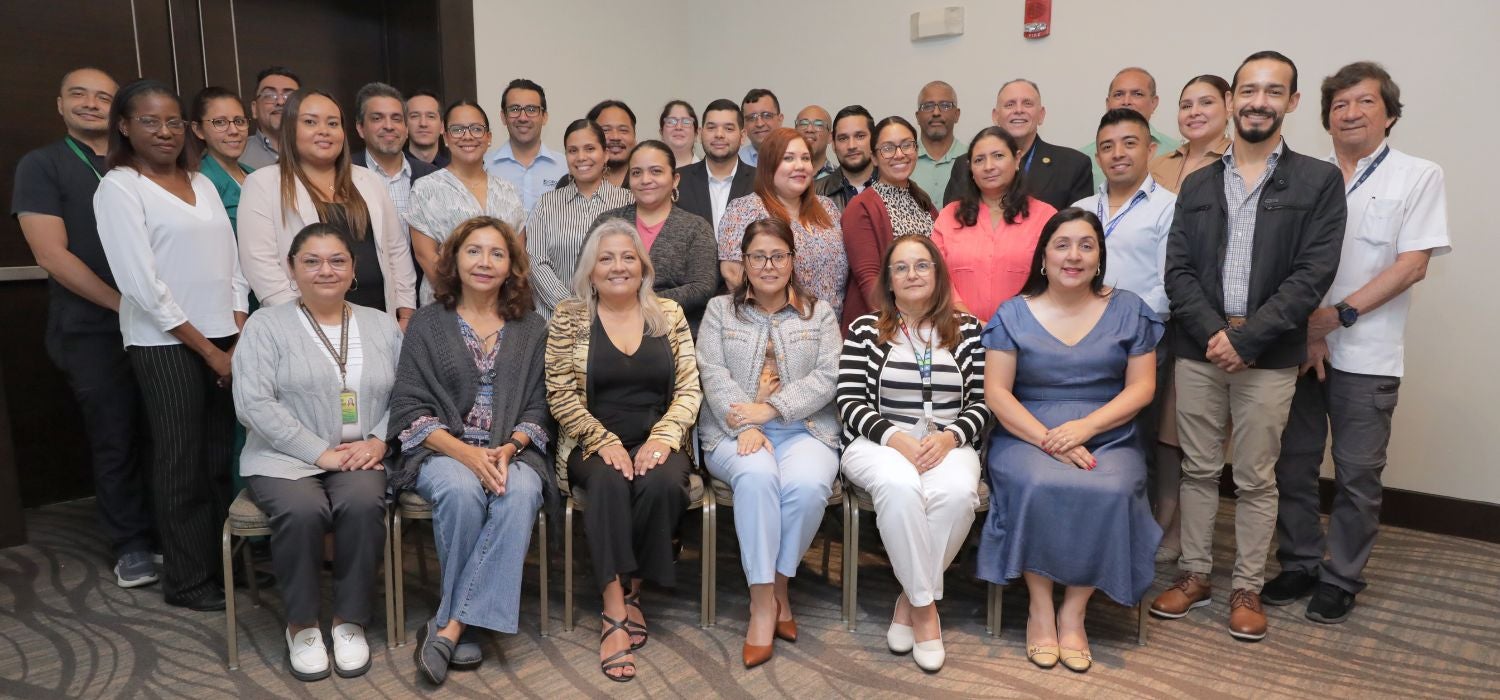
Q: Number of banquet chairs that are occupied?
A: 6